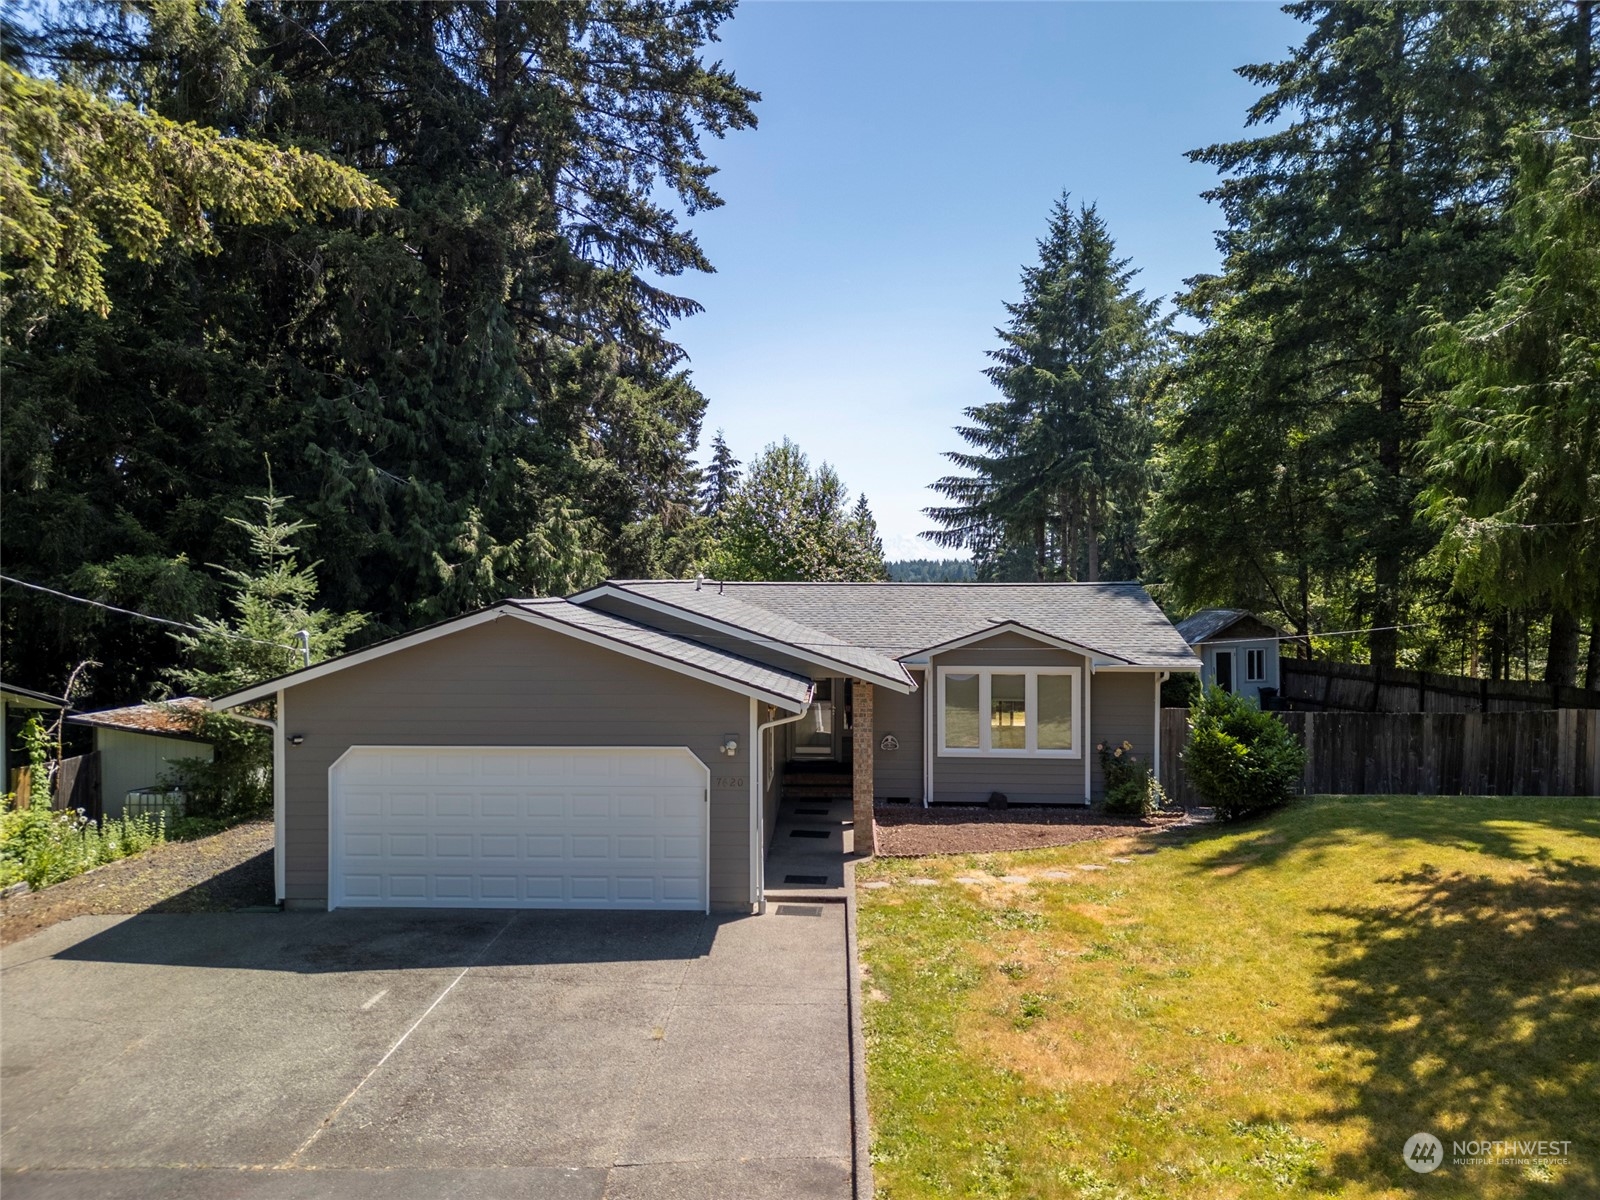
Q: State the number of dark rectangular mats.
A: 5